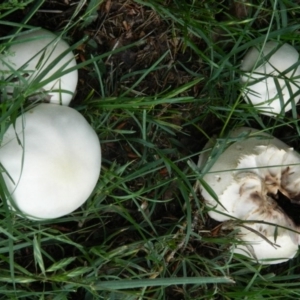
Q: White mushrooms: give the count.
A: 4